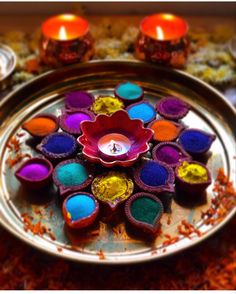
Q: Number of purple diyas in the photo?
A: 5